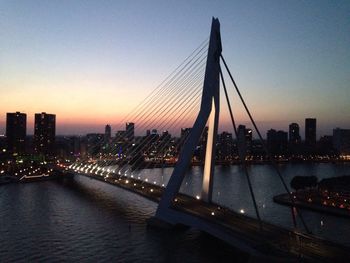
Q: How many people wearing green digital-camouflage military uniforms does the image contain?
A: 0